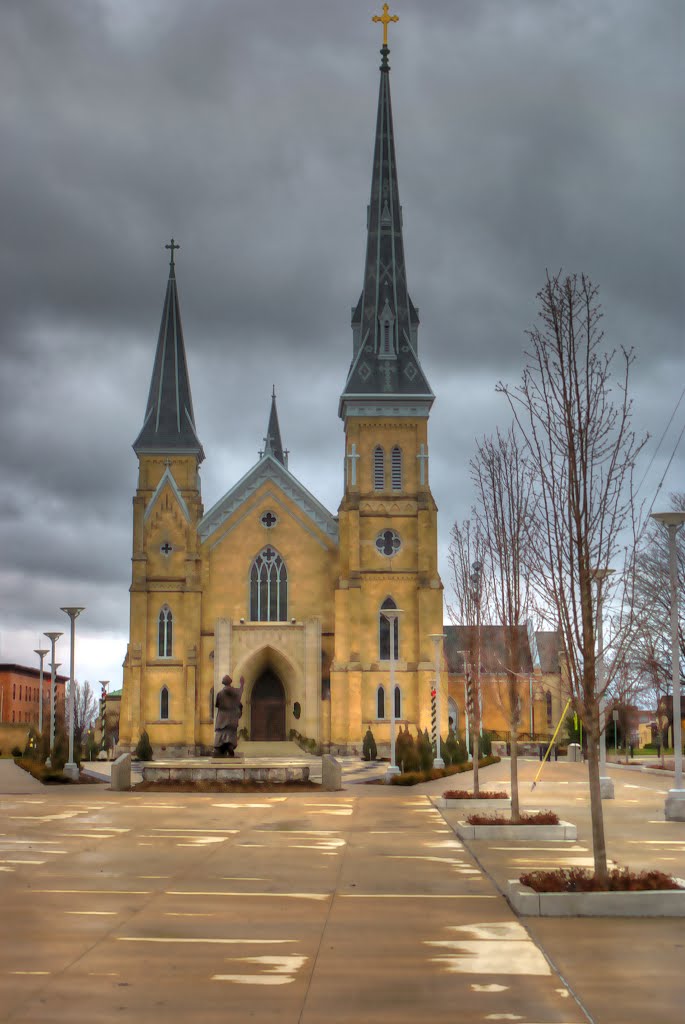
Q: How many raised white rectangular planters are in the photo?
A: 3